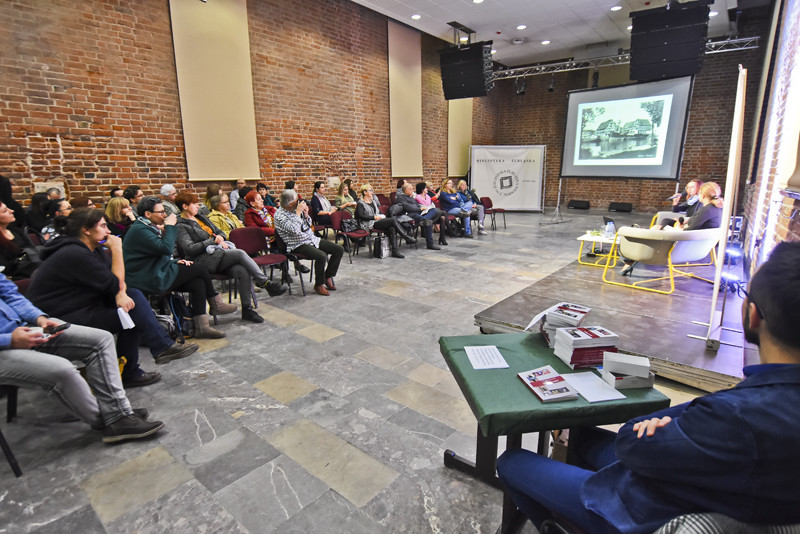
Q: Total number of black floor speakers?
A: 2